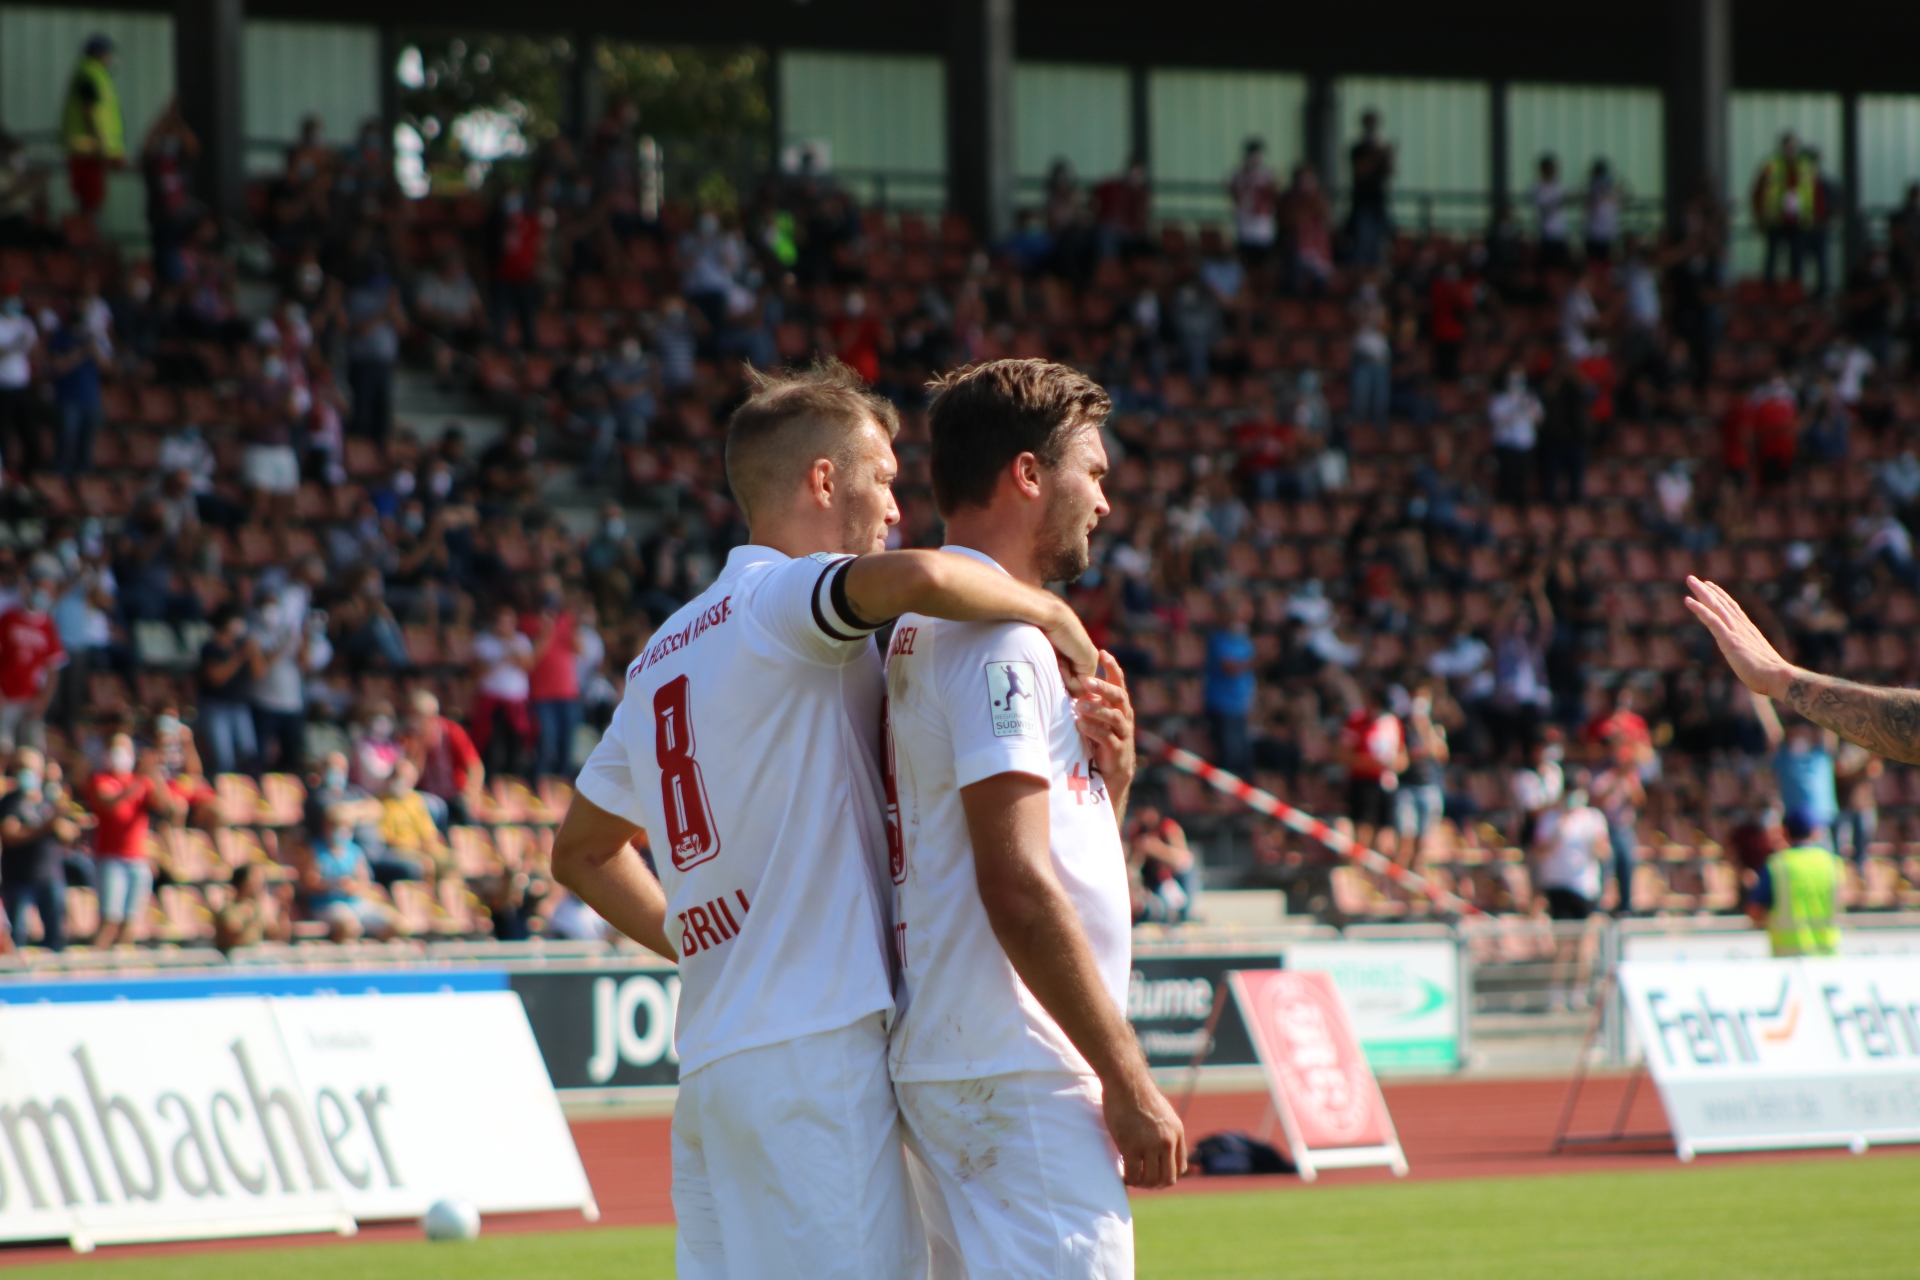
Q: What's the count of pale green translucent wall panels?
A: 9